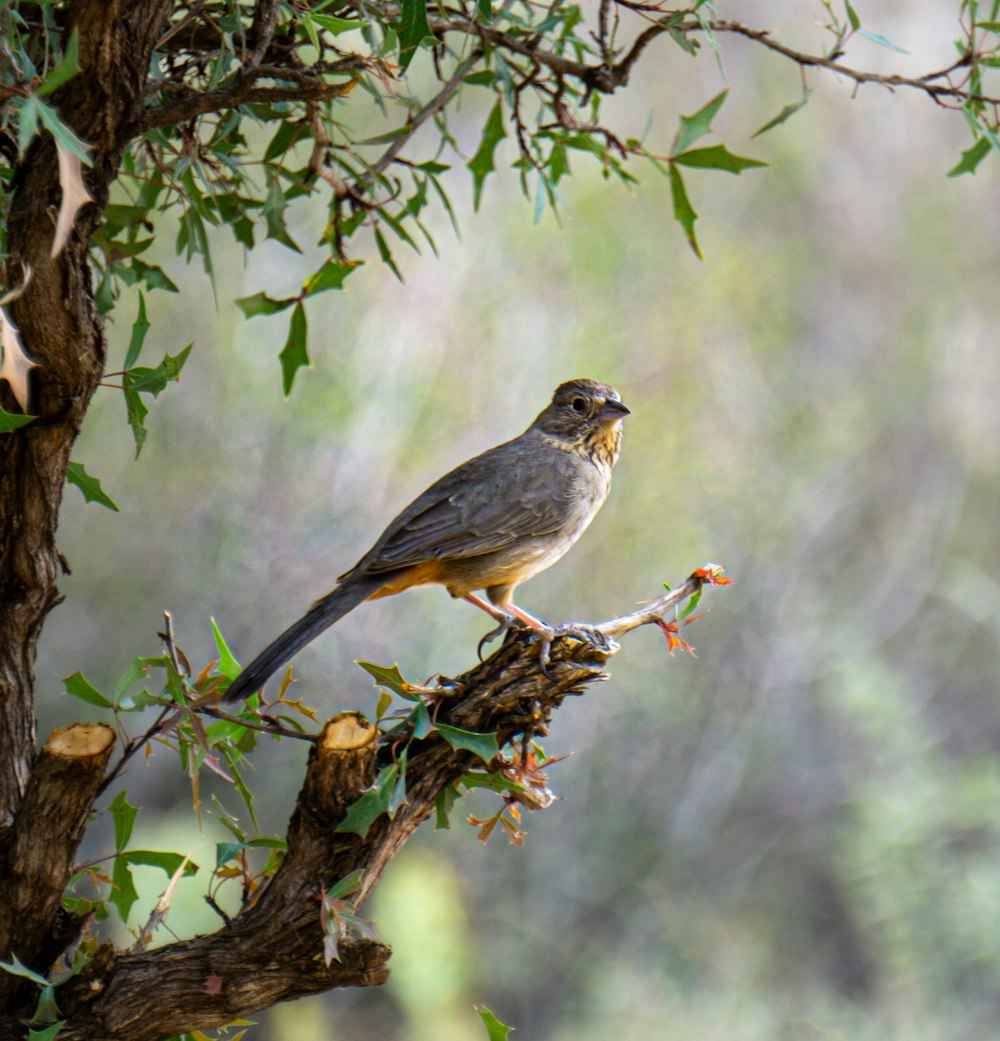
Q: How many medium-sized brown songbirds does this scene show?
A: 1